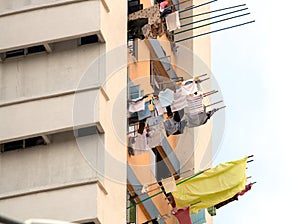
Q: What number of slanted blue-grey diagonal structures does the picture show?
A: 3